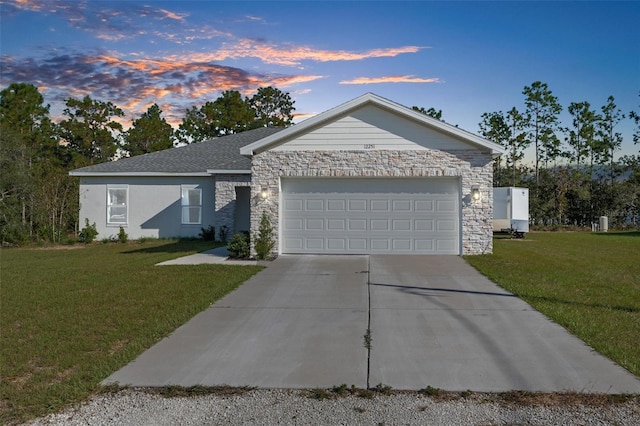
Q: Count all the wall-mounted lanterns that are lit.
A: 2